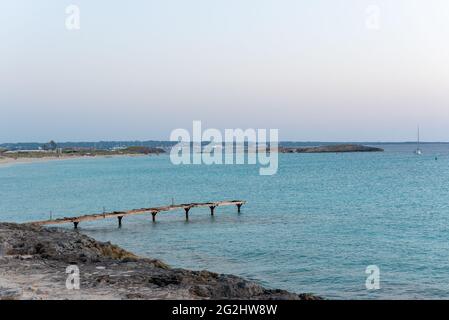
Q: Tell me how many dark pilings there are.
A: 6